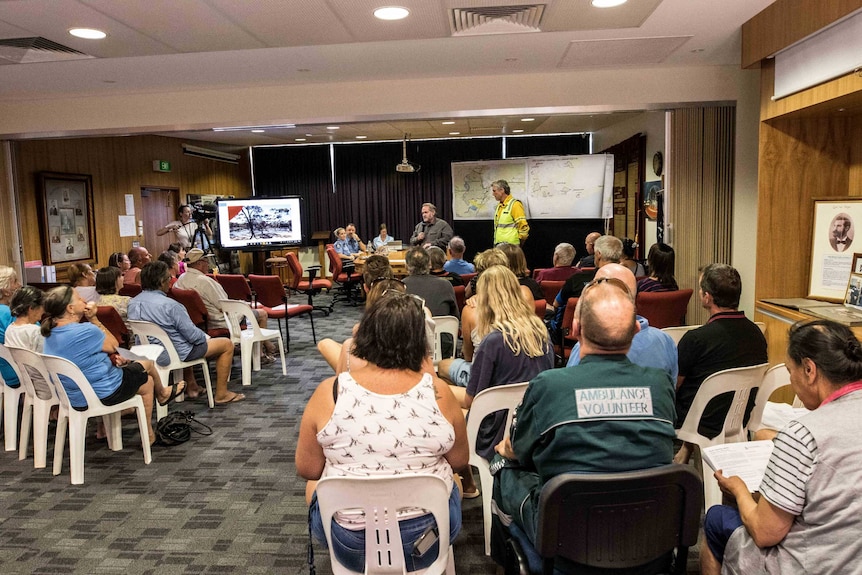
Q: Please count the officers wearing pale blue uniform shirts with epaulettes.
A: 2